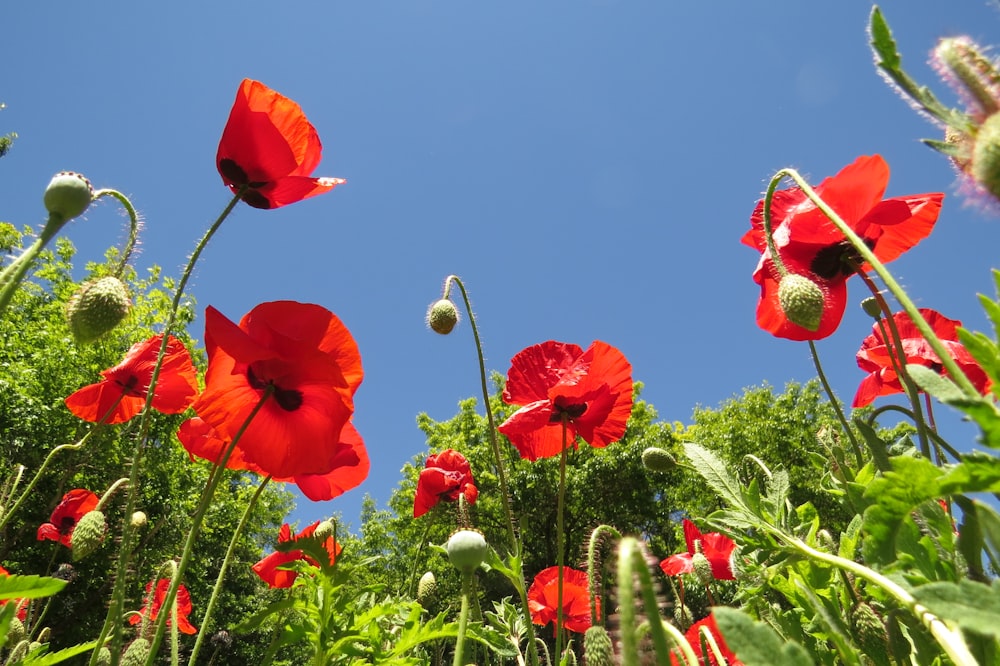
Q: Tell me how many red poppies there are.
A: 15